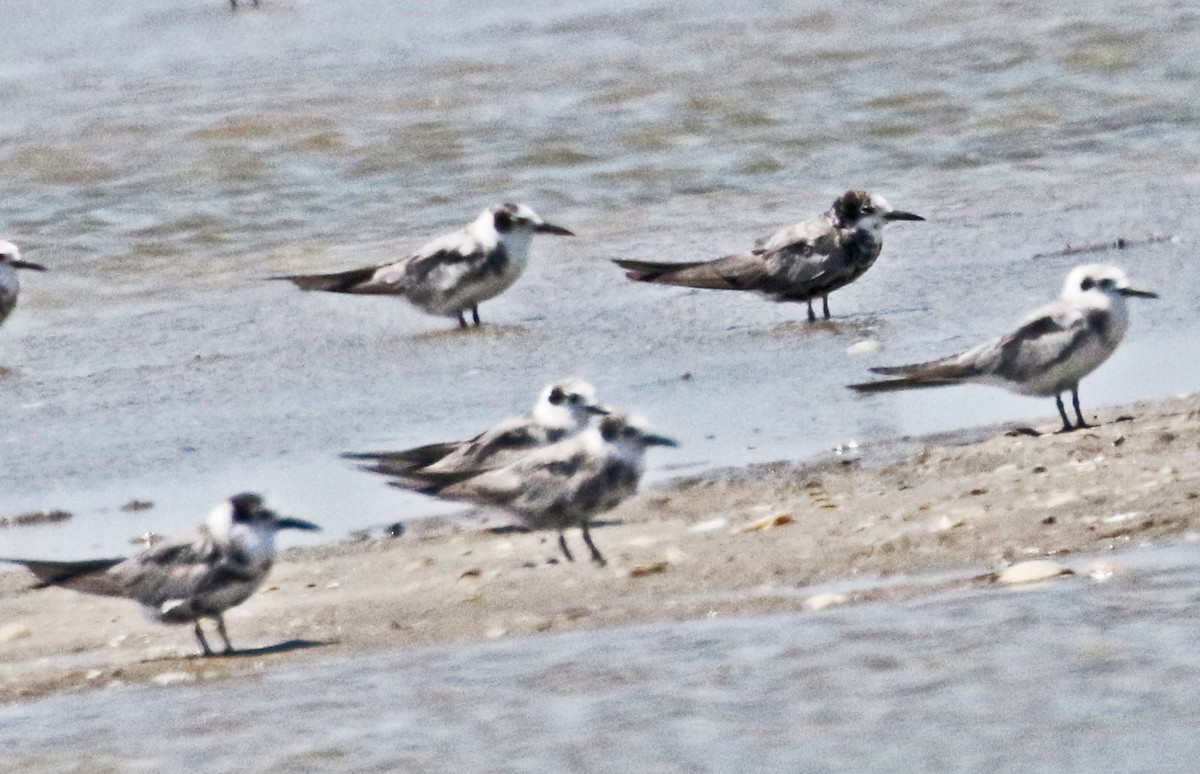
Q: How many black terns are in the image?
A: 7